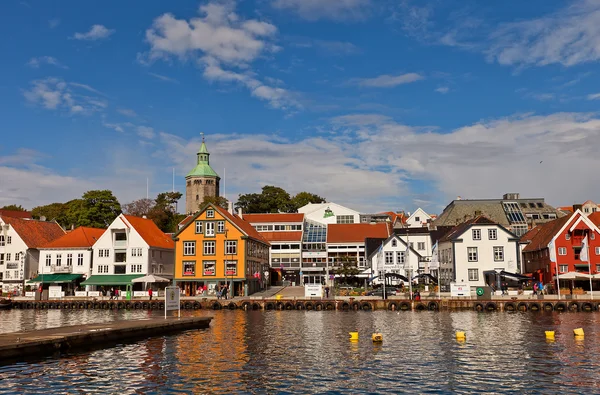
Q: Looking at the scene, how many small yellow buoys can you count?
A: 5